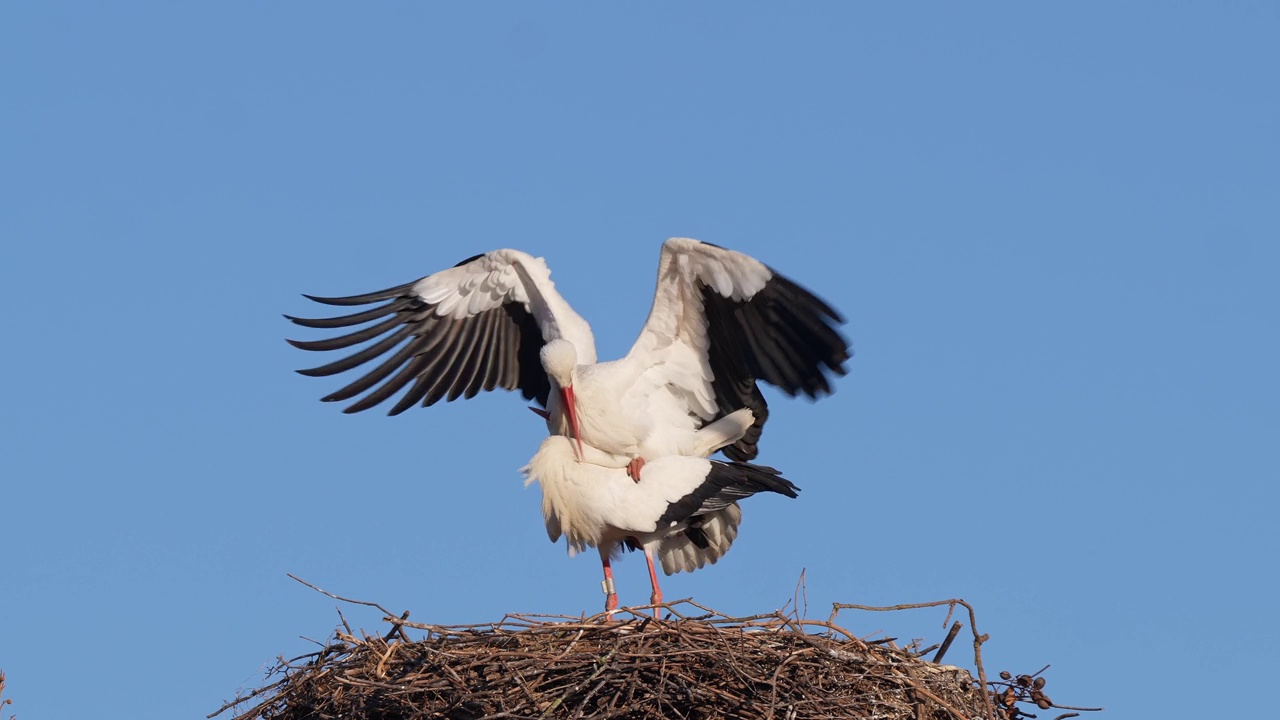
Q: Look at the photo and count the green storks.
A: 0